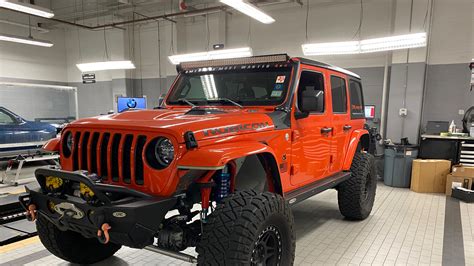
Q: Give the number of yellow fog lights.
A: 2